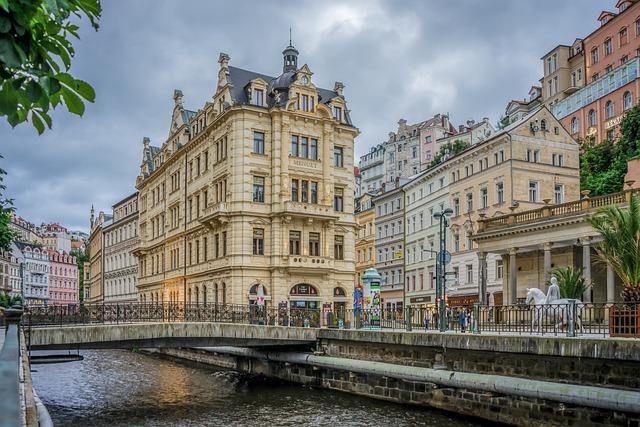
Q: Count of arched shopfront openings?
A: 3